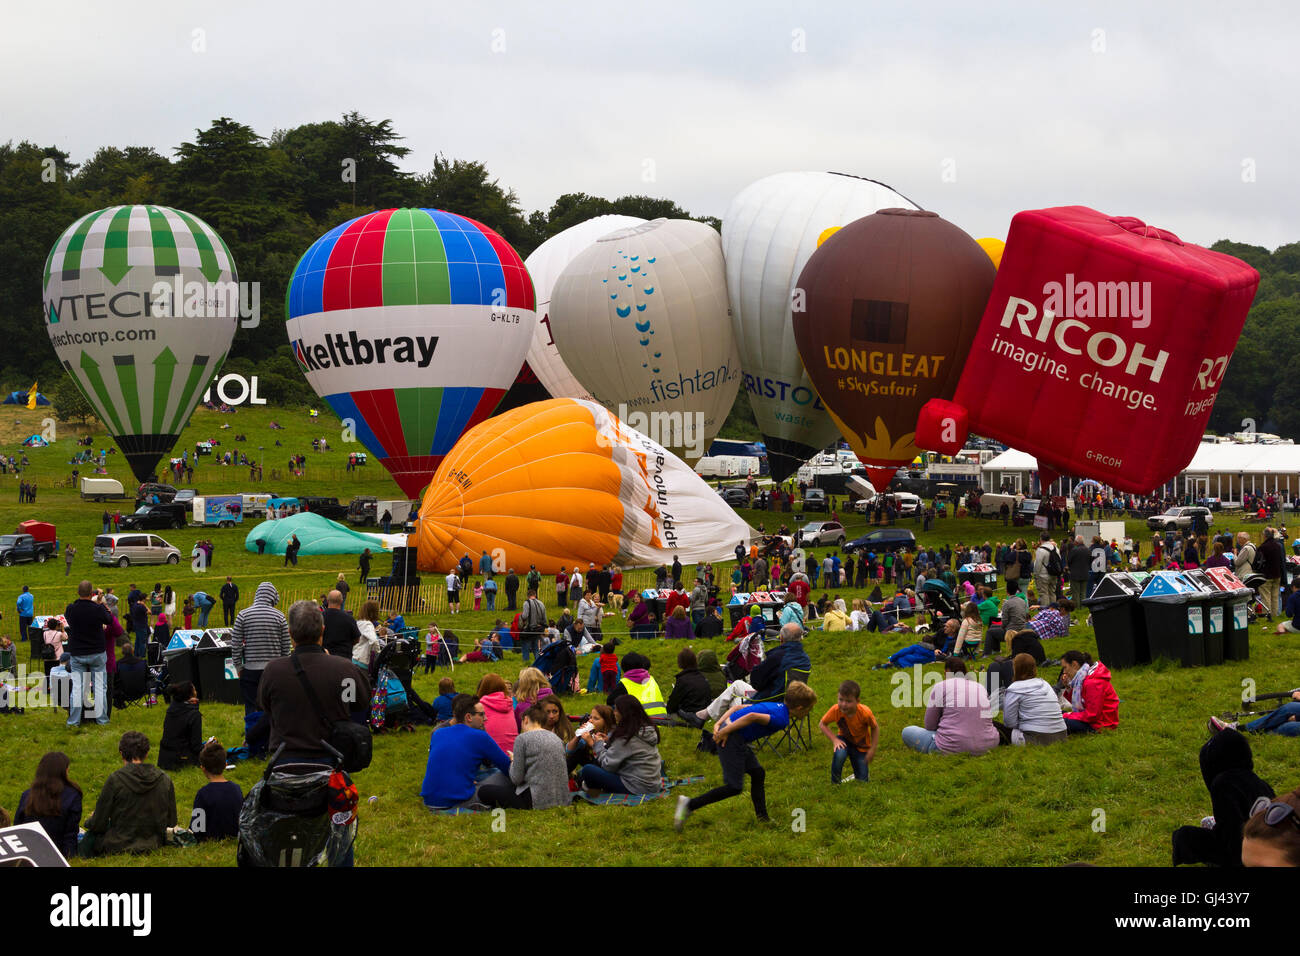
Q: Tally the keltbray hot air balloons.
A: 1